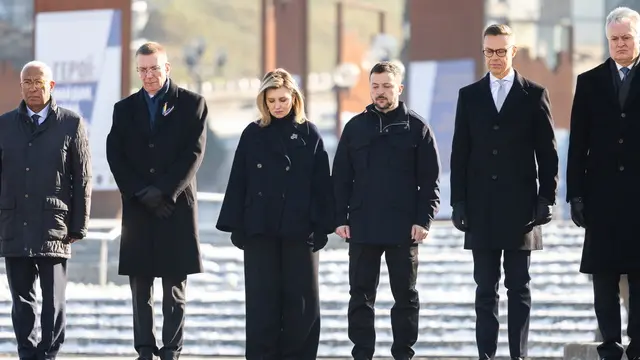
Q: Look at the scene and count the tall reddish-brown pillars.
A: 3